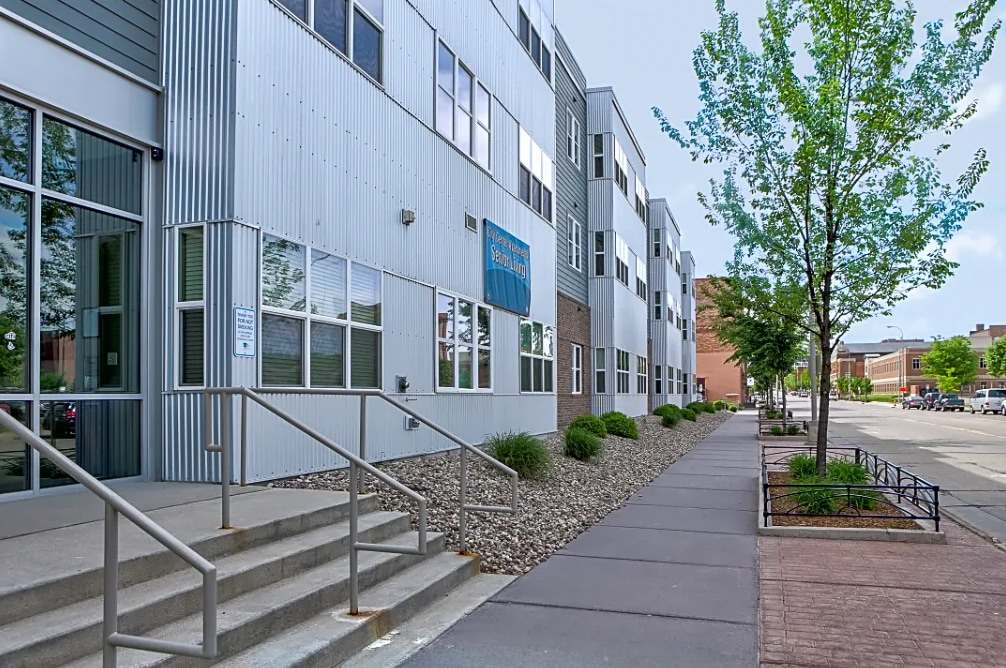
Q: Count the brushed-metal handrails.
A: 3